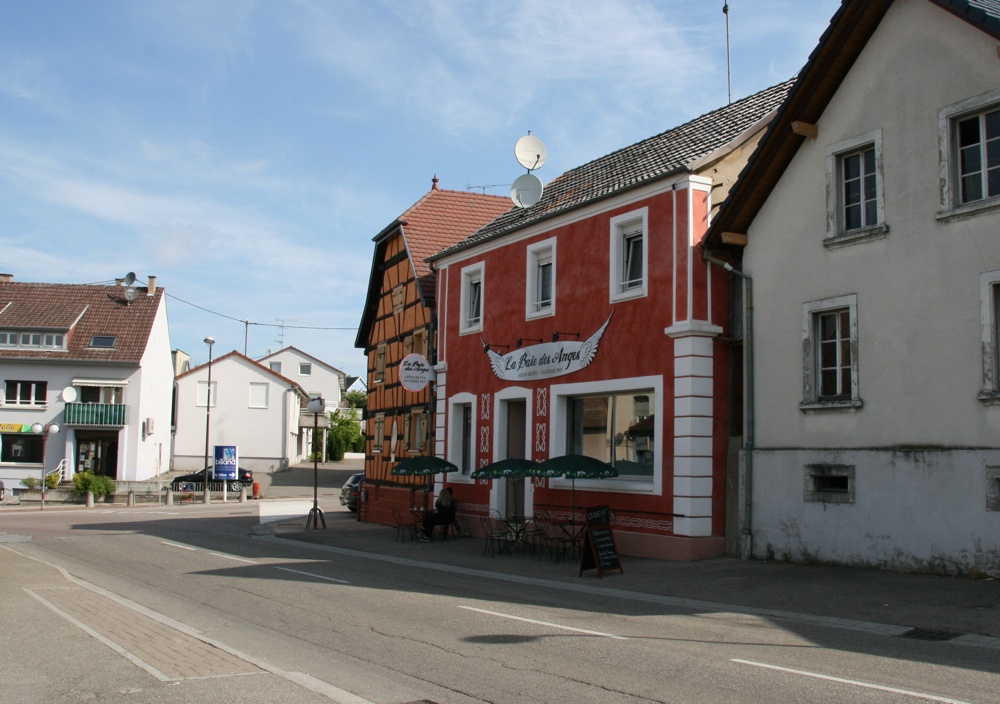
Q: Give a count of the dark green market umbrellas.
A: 3